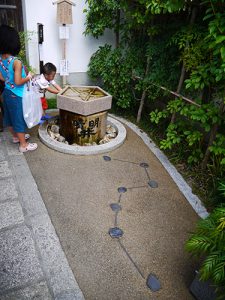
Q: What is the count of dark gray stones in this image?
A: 7